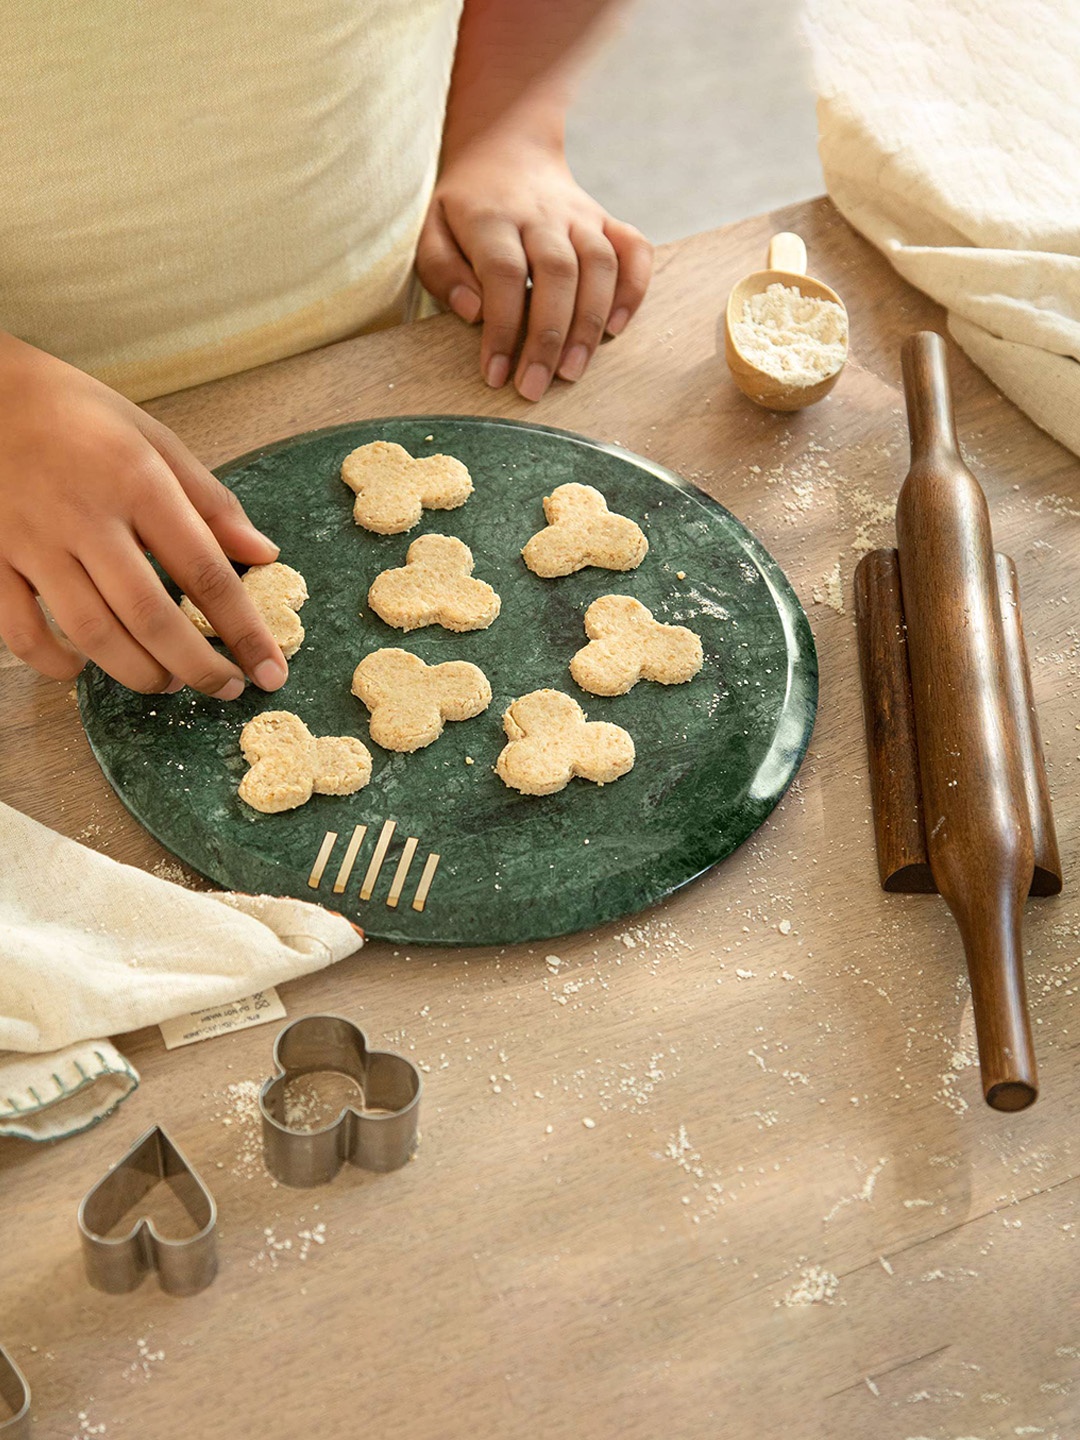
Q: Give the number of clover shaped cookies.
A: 8